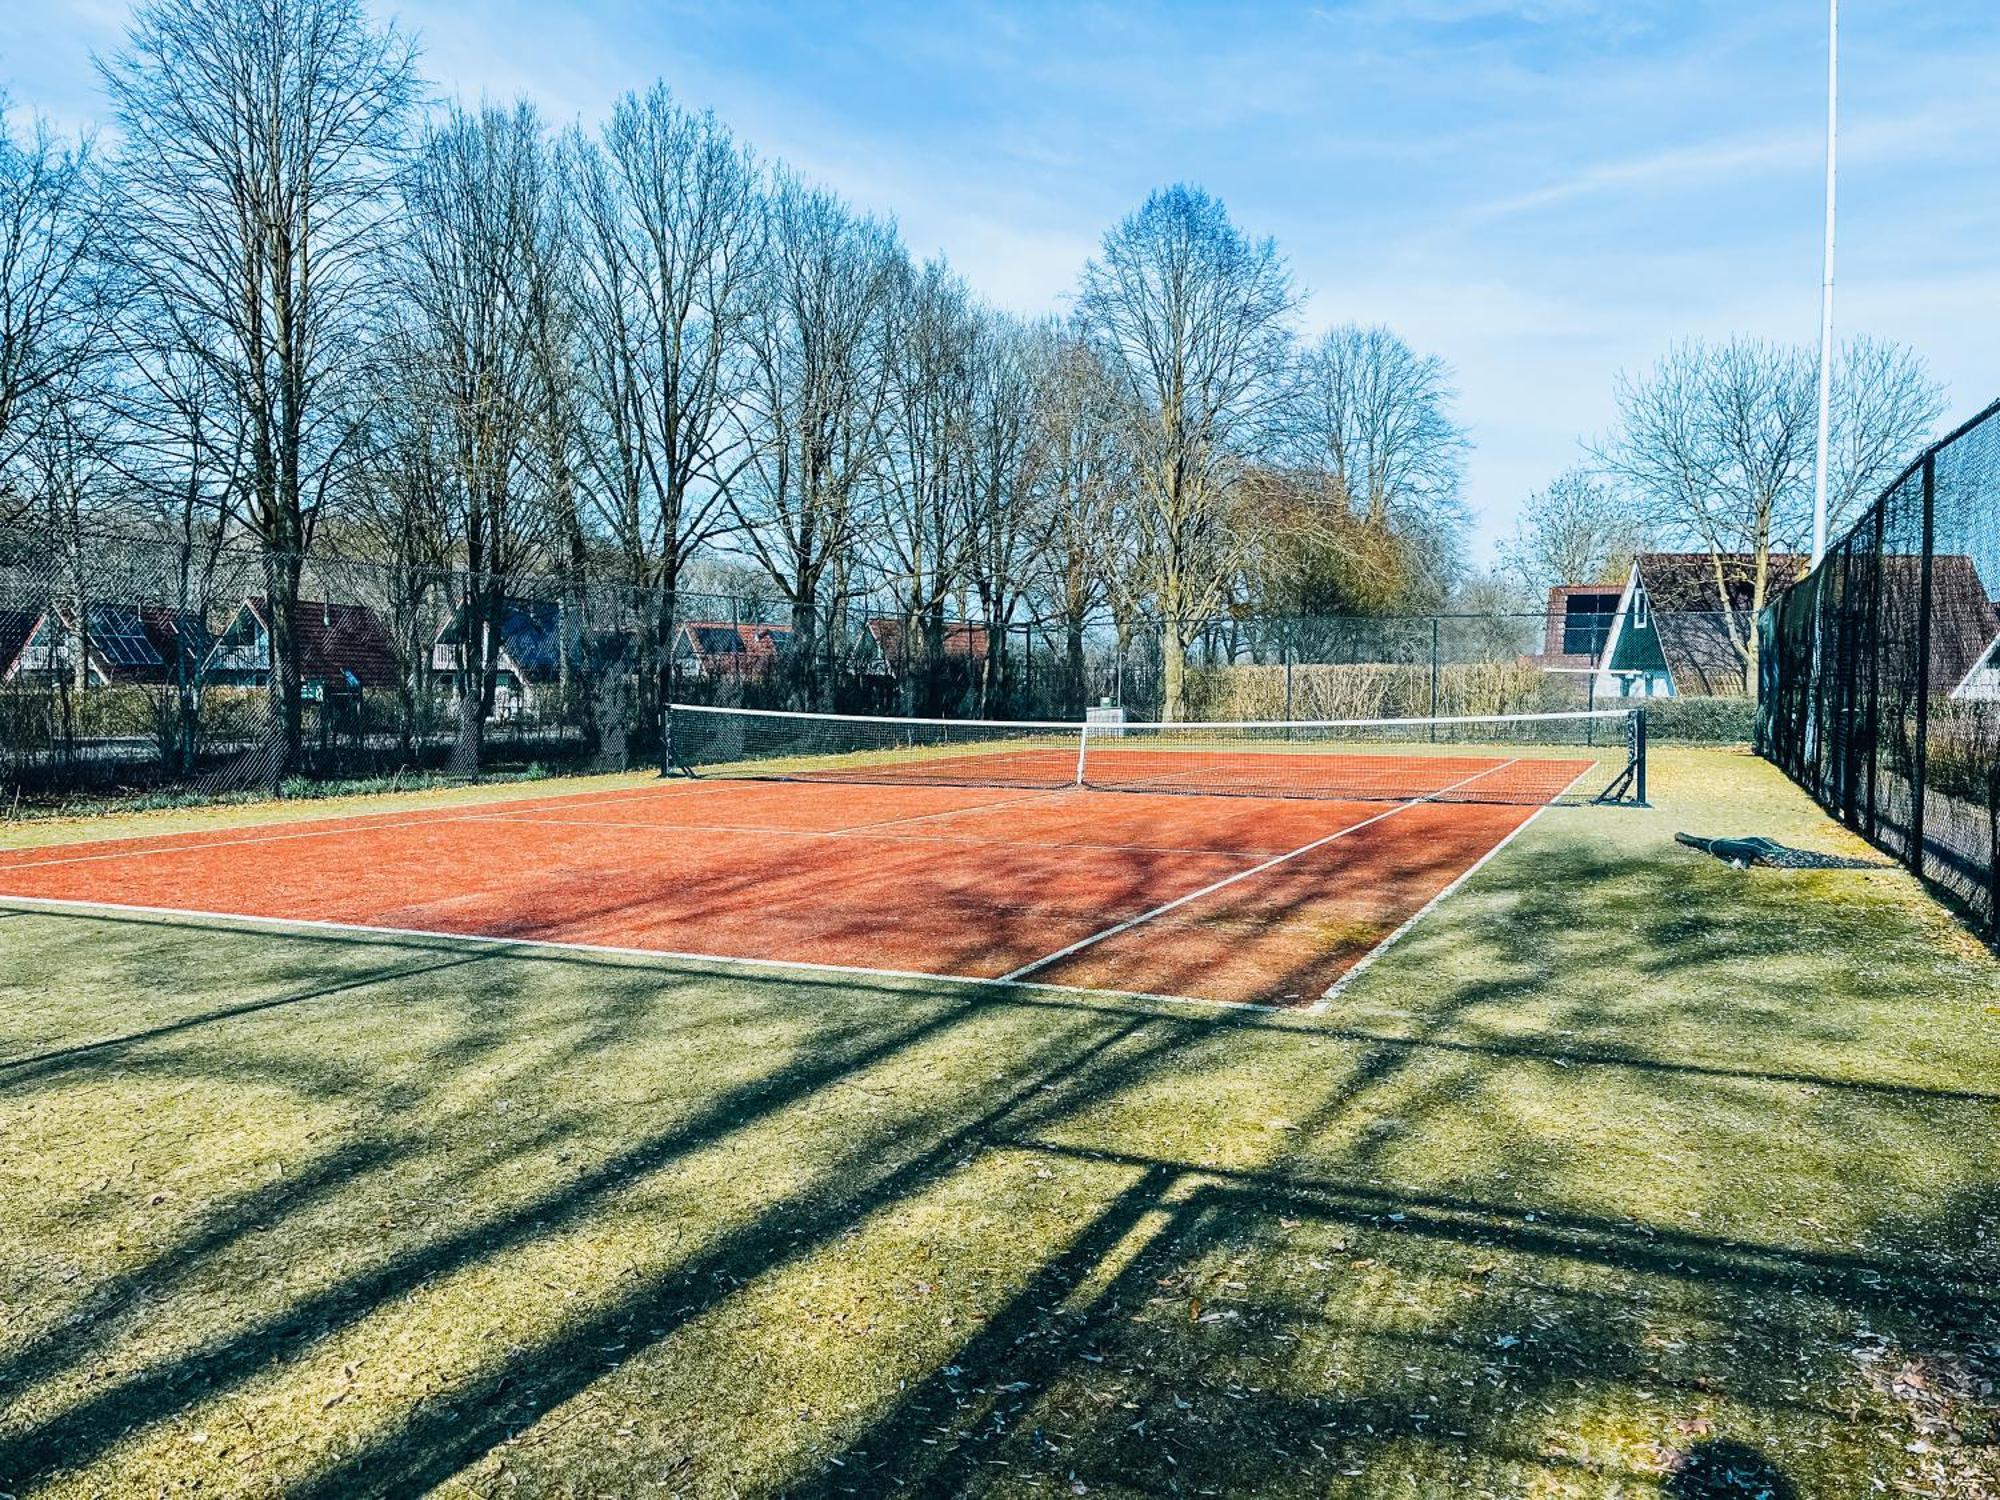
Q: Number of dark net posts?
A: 2